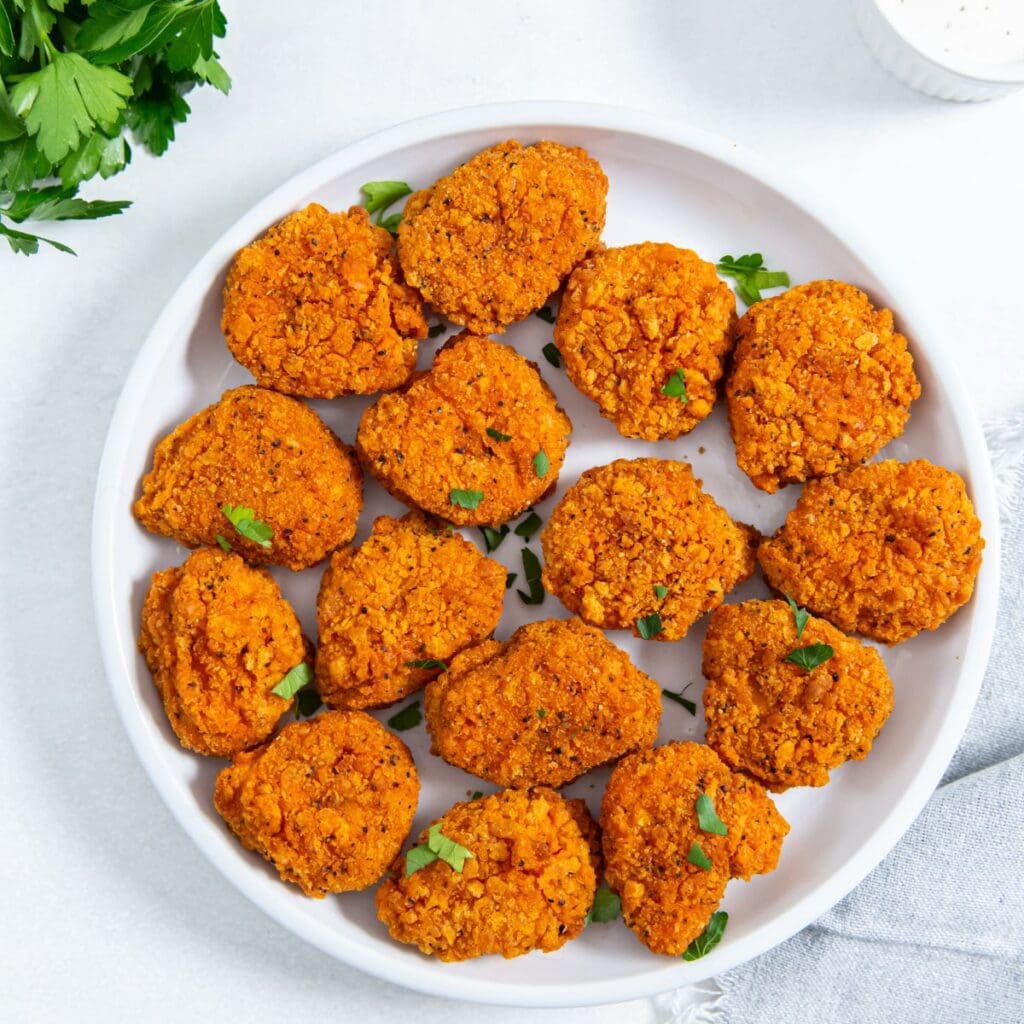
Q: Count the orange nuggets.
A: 15